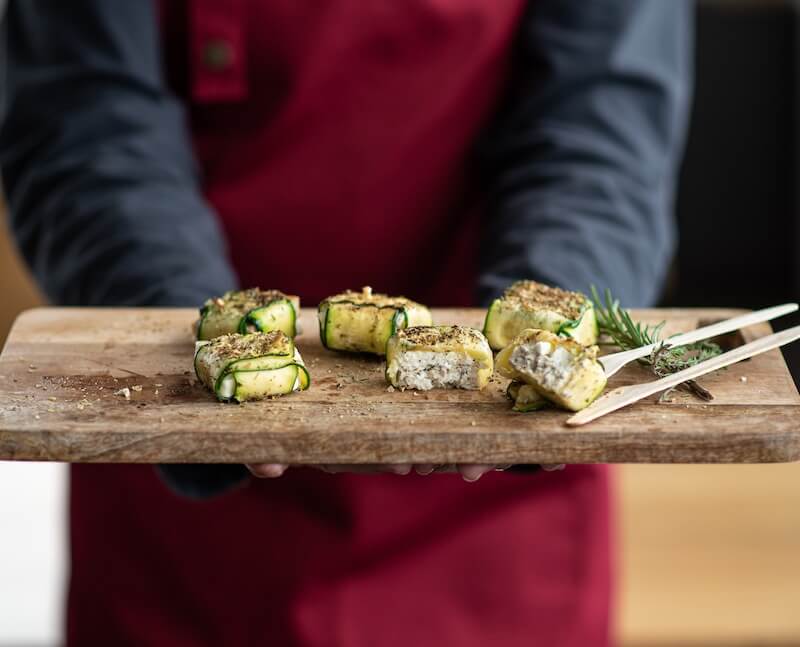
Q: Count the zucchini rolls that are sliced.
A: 2